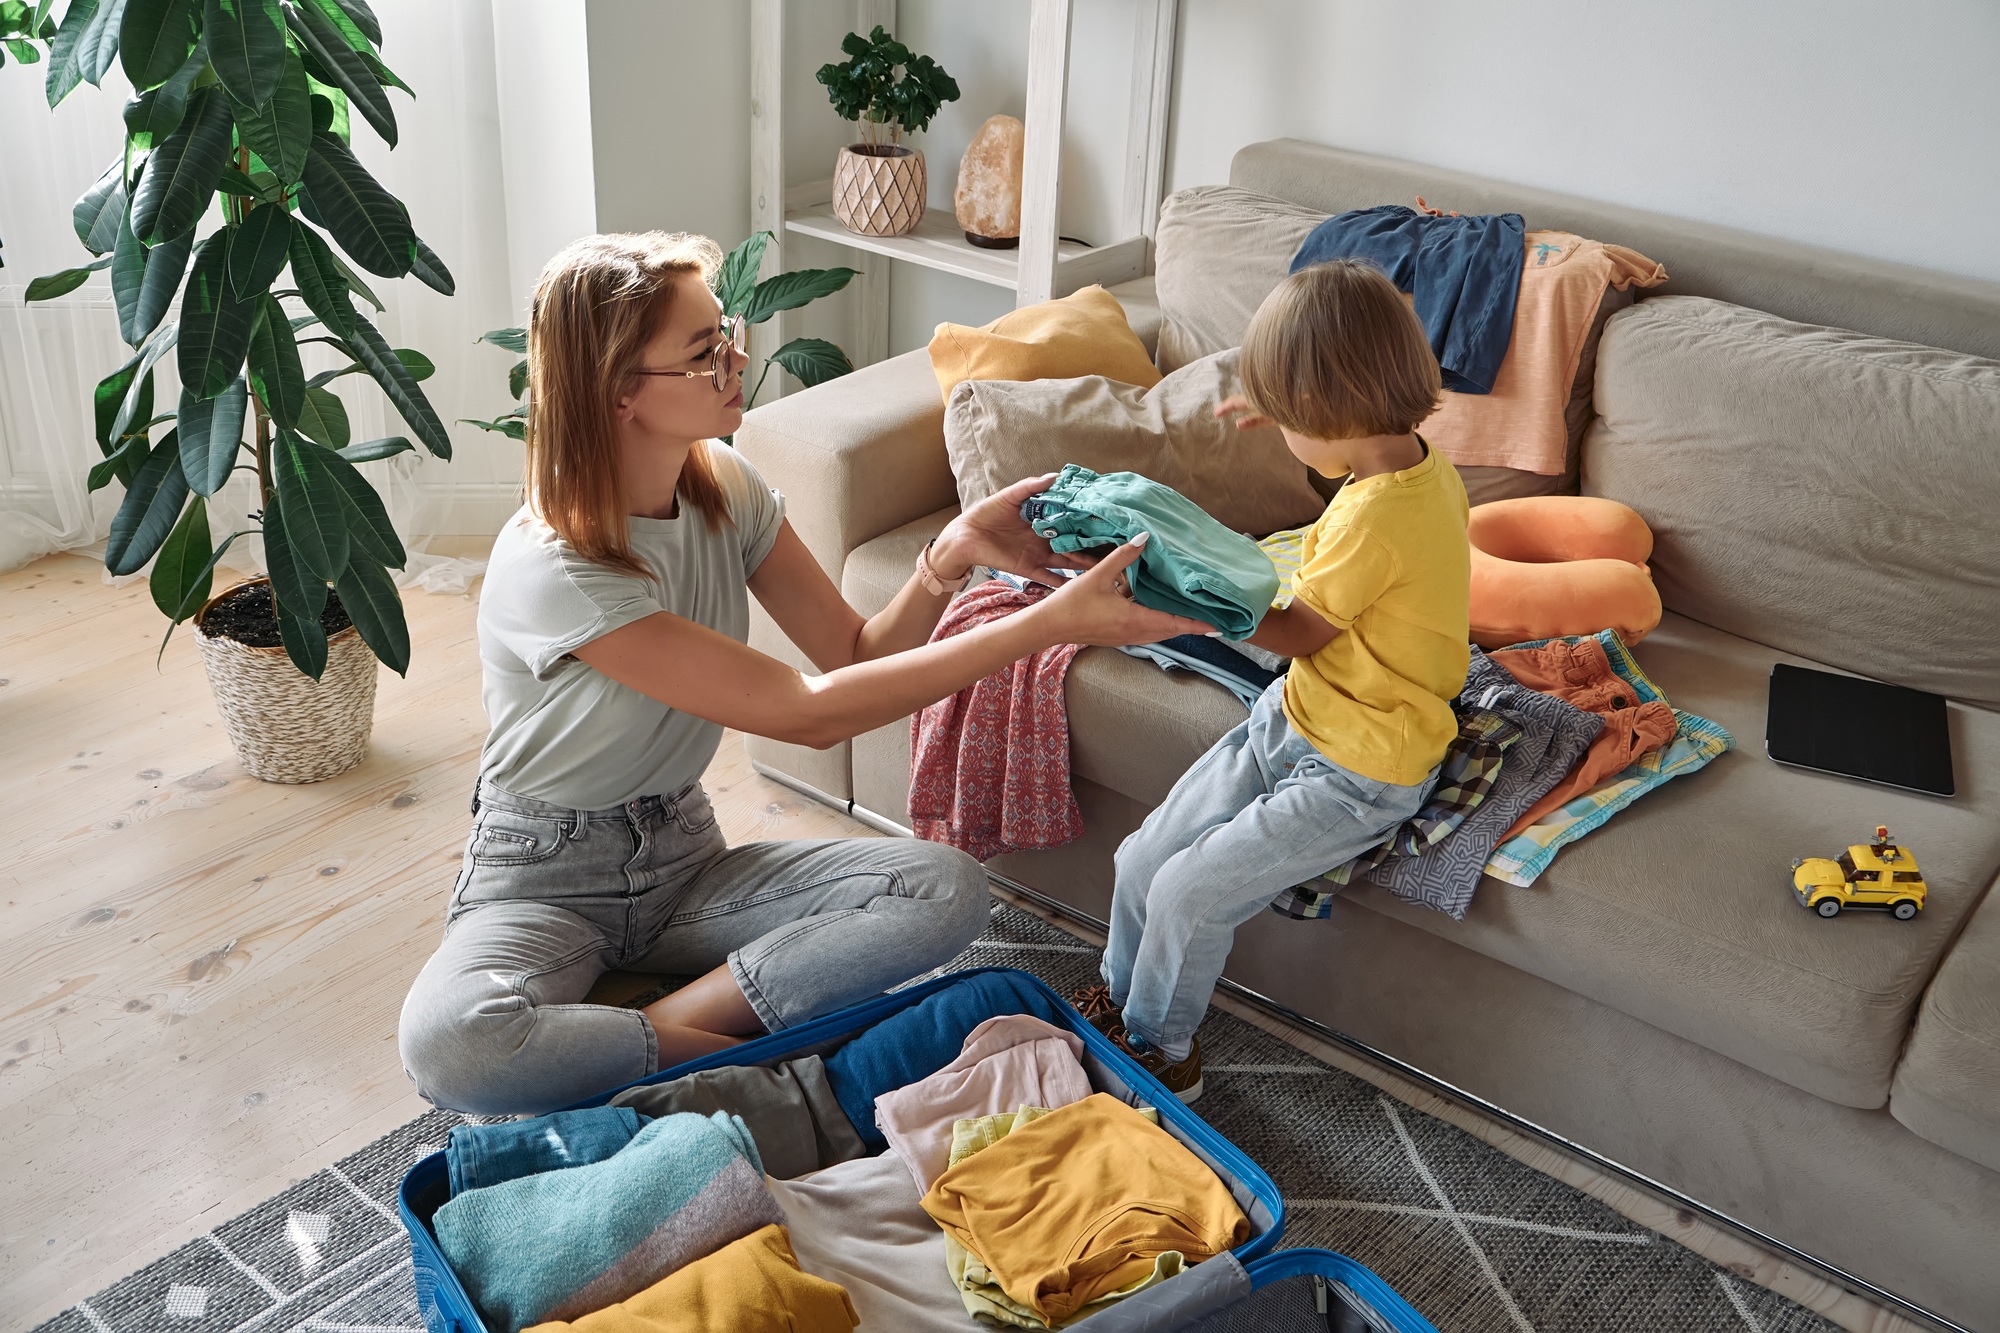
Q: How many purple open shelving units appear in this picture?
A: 0